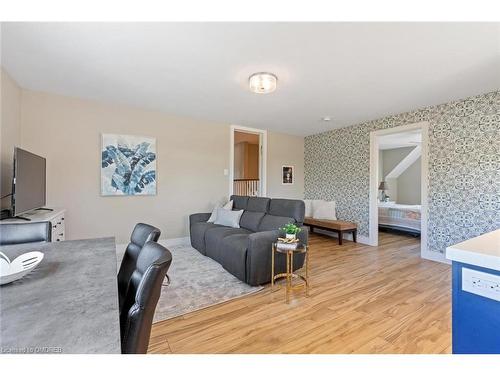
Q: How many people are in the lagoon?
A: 0